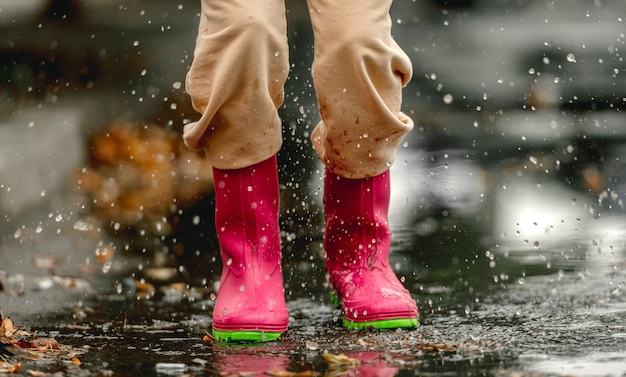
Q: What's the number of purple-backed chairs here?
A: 0